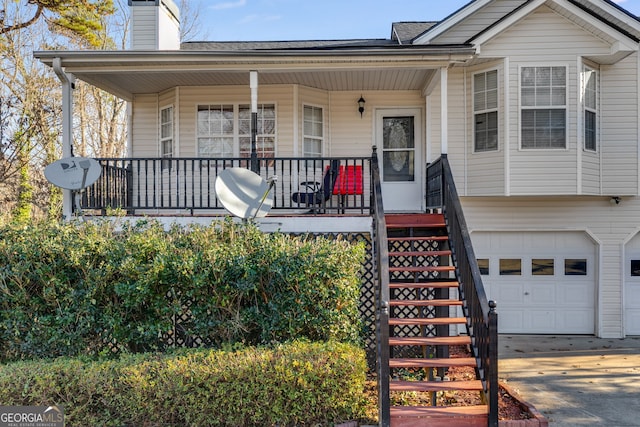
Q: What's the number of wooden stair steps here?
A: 11